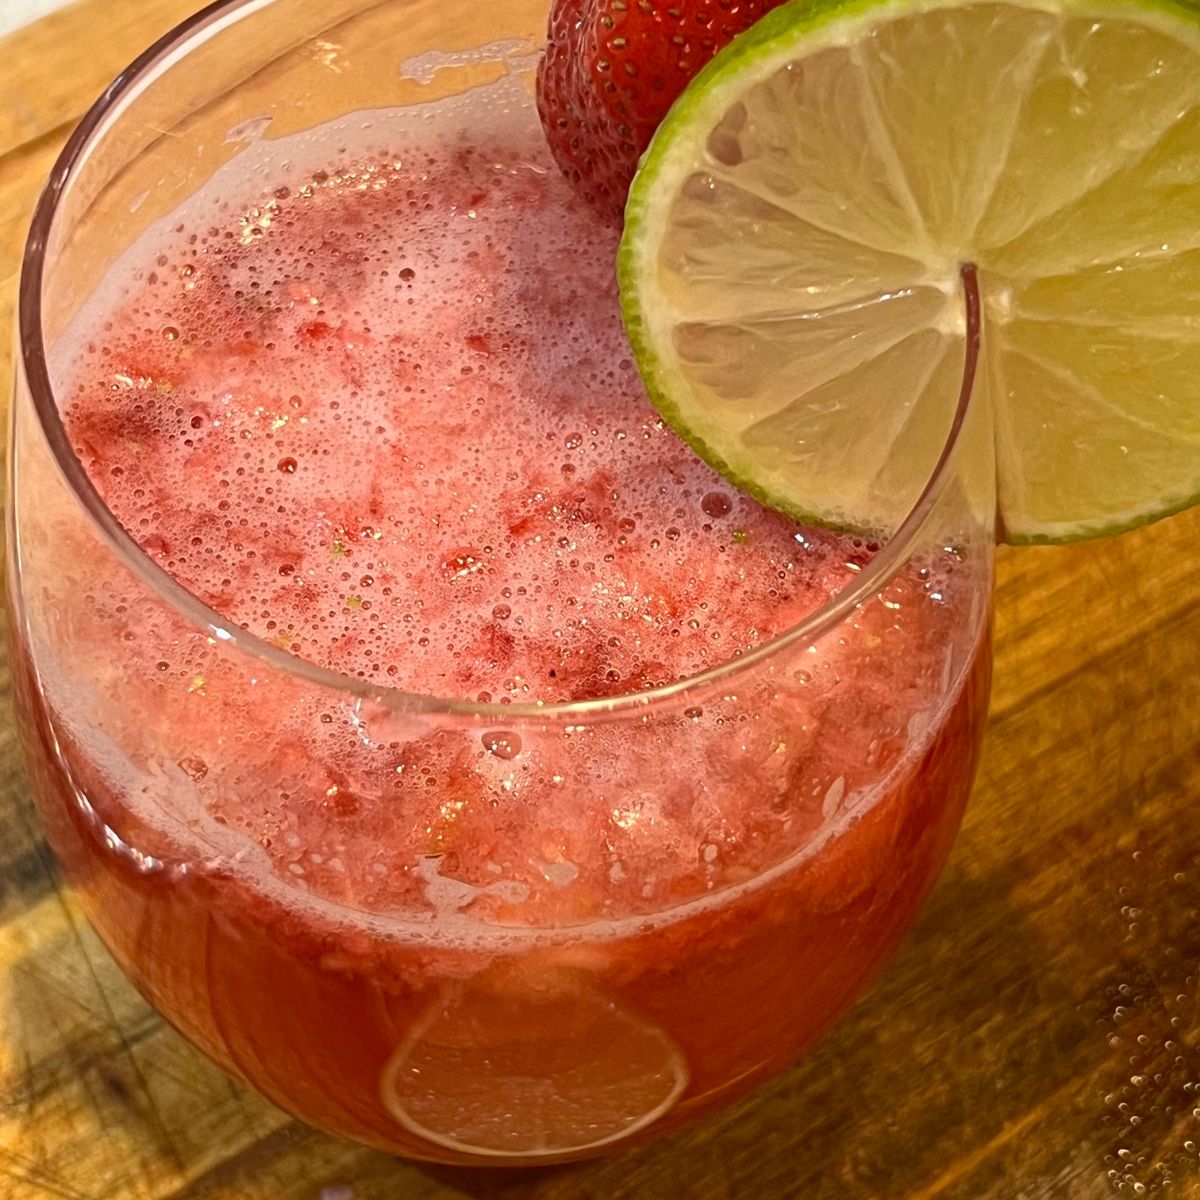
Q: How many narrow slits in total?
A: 1